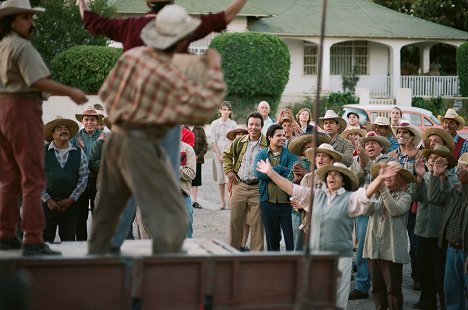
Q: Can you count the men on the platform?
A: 3